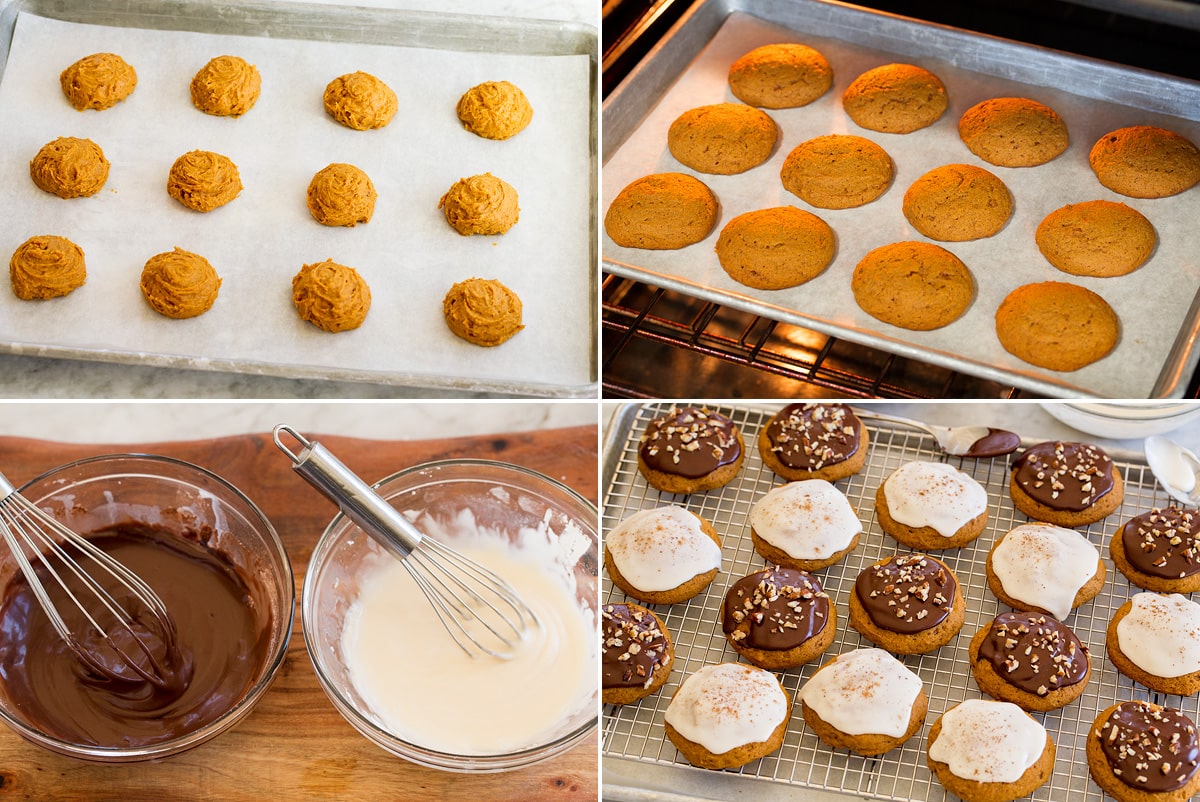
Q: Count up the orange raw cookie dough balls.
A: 12